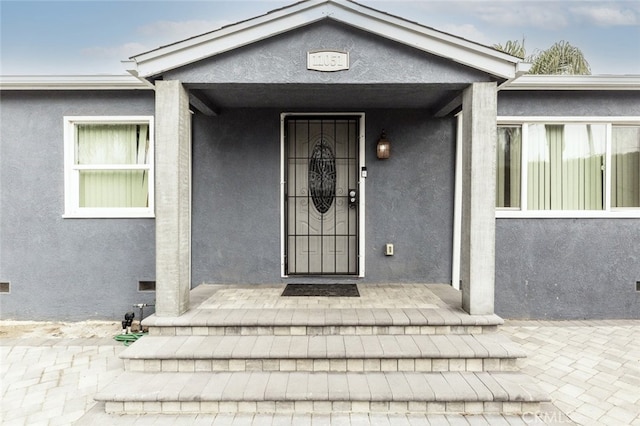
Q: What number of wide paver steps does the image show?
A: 3